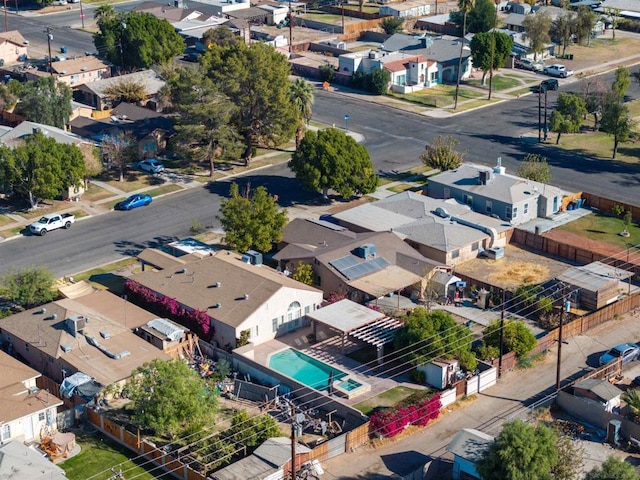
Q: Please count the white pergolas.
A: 1